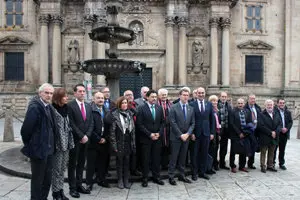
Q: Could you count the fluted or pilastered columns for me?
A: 8